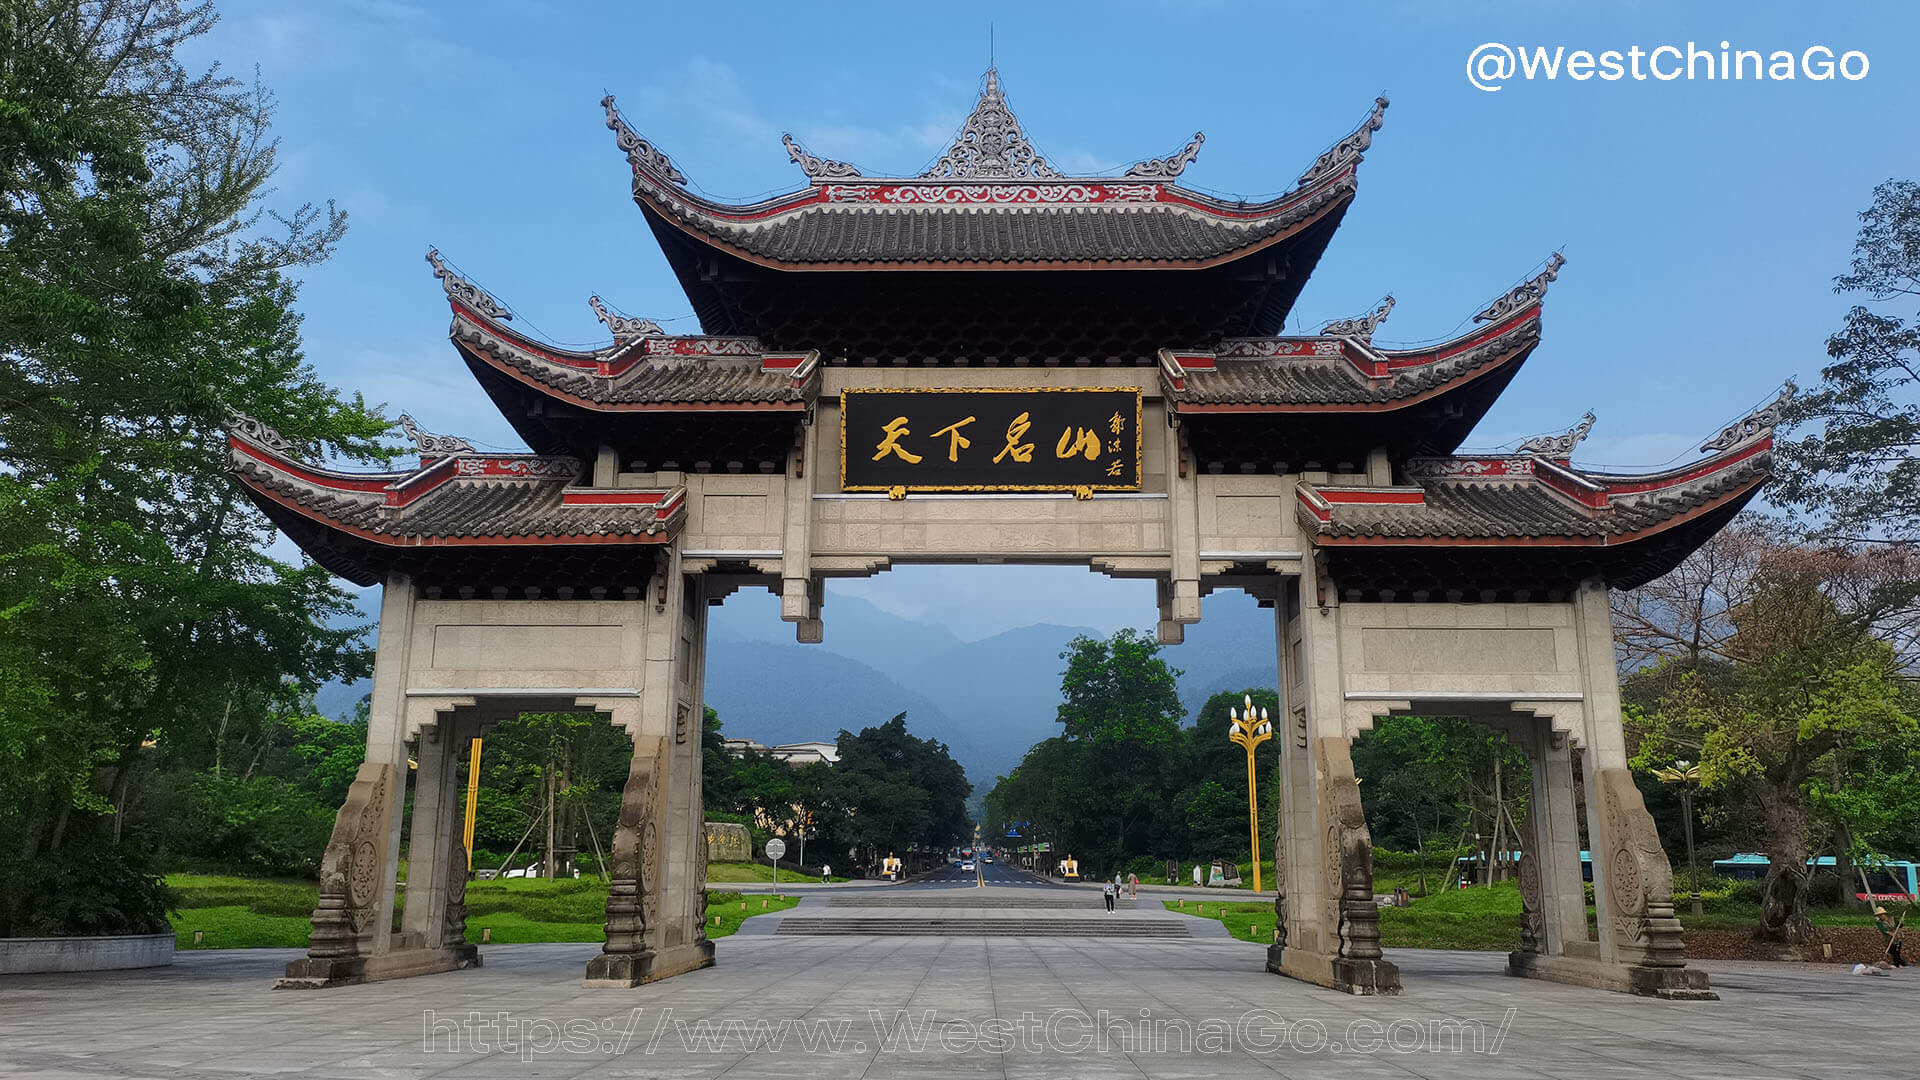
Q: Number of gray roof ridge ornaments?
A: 13